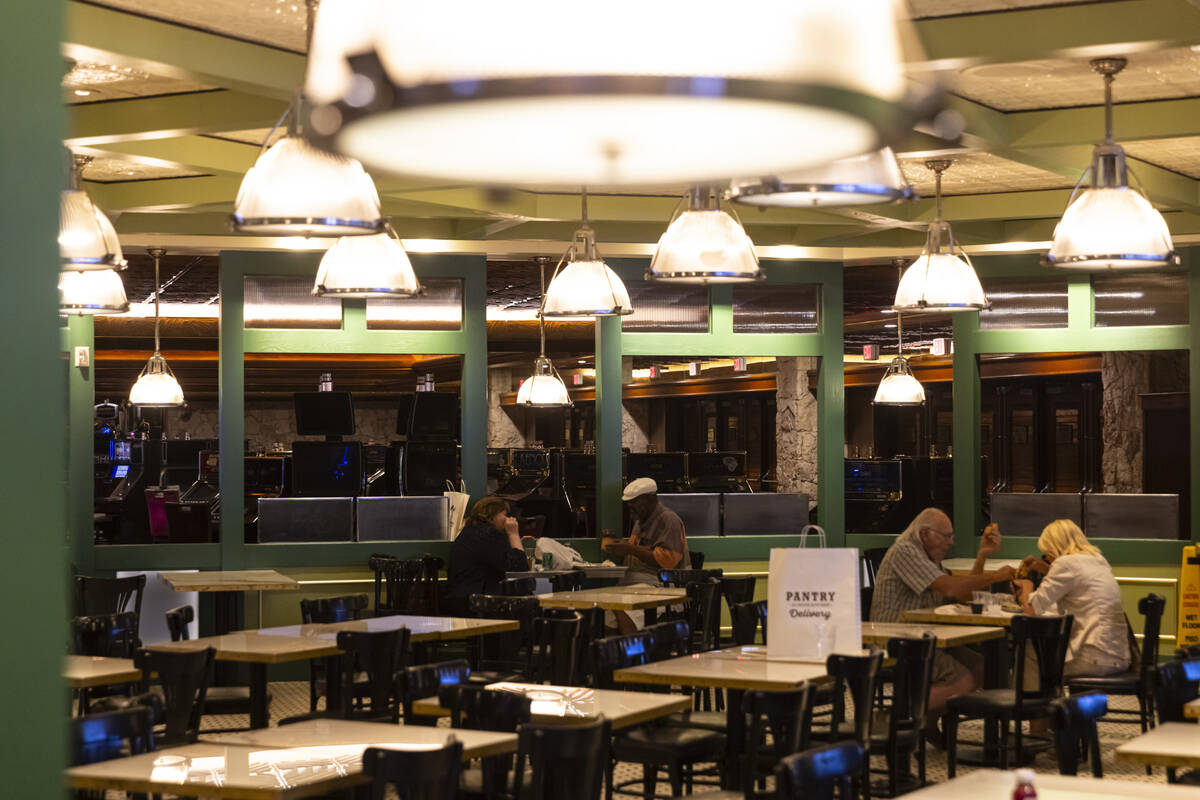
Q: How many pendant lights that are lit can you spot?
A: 13